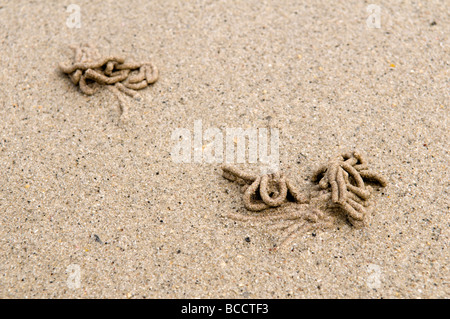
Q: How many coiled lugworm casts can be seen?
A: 3